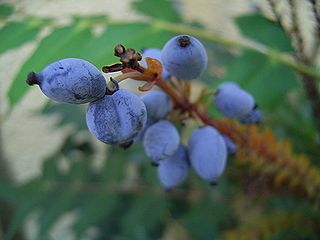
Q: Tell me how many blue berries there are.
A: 11